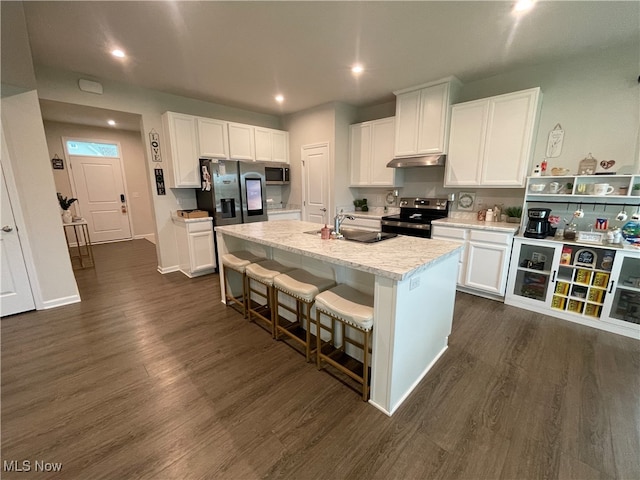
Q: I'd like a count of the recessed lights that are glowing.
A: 5